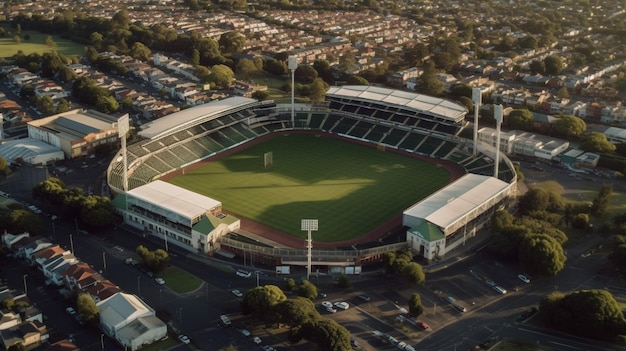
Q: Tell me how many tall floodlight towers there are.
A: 5